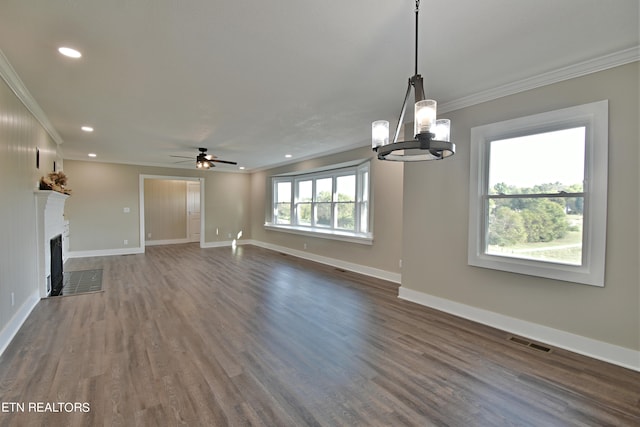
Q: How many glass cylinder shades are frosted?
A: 3